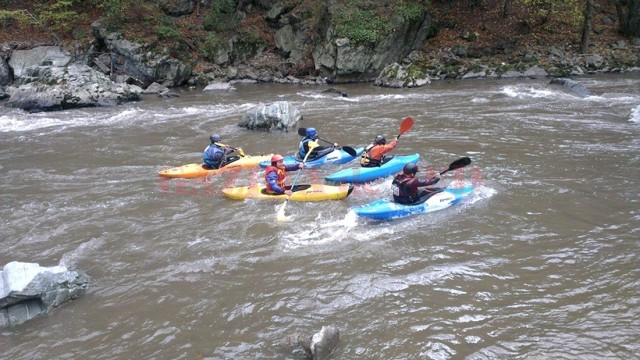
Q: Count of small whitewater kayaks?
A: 5